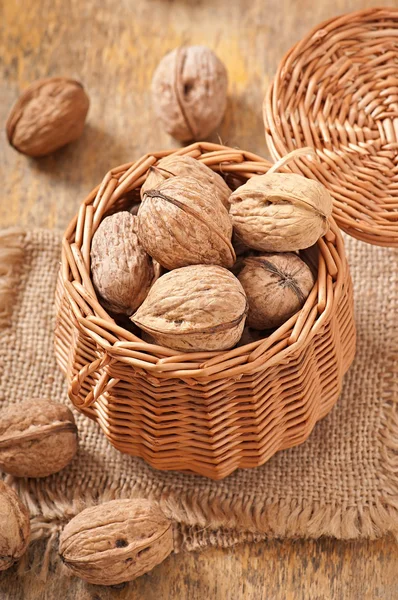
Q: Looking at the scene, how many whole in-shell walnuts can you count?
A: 11